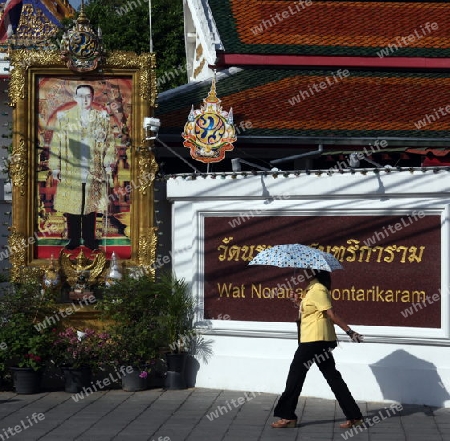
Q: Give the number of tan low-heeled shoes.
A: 2